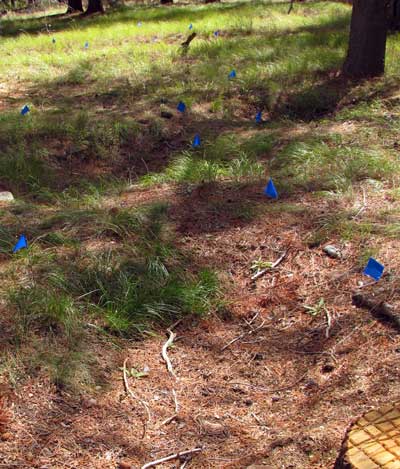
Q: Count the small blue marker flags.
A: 13